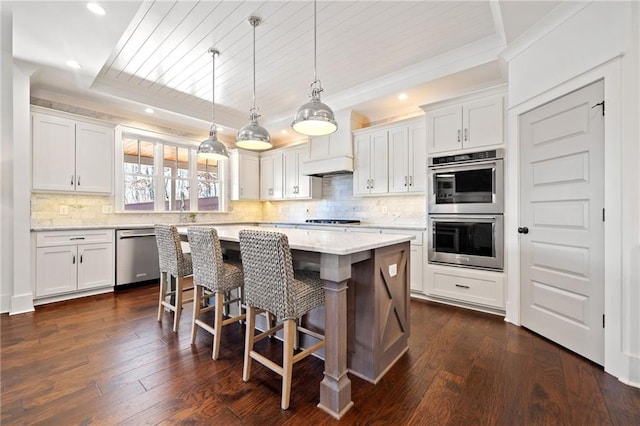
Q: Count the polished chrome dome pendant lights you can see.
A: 3